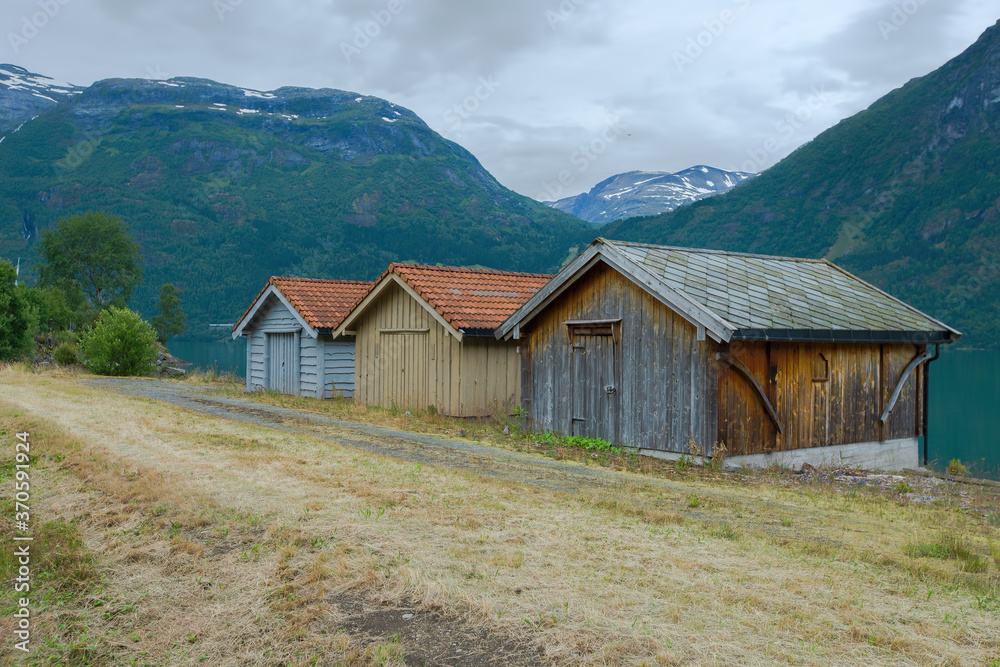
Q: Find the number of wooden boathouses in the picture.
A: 3